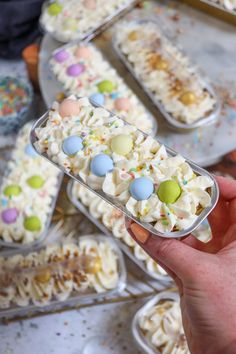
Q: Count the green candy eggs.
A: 6